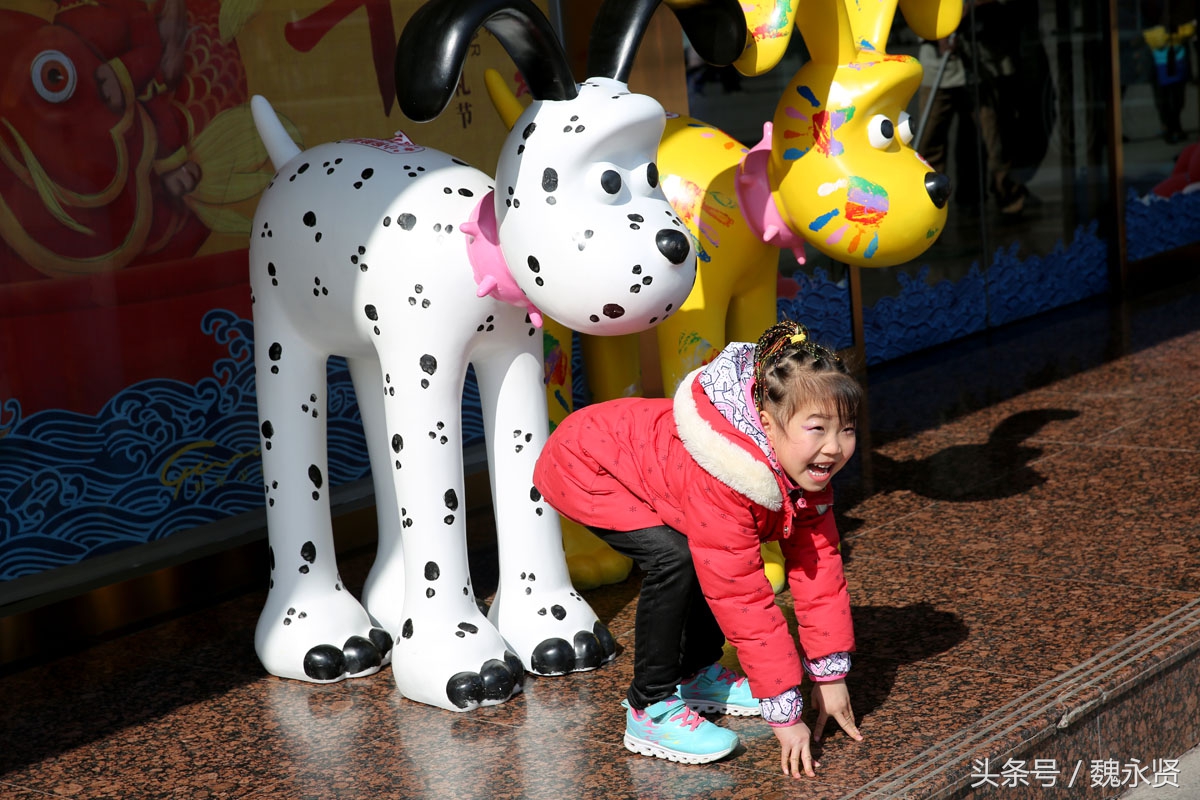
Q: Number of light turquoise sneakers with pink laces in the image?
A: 2